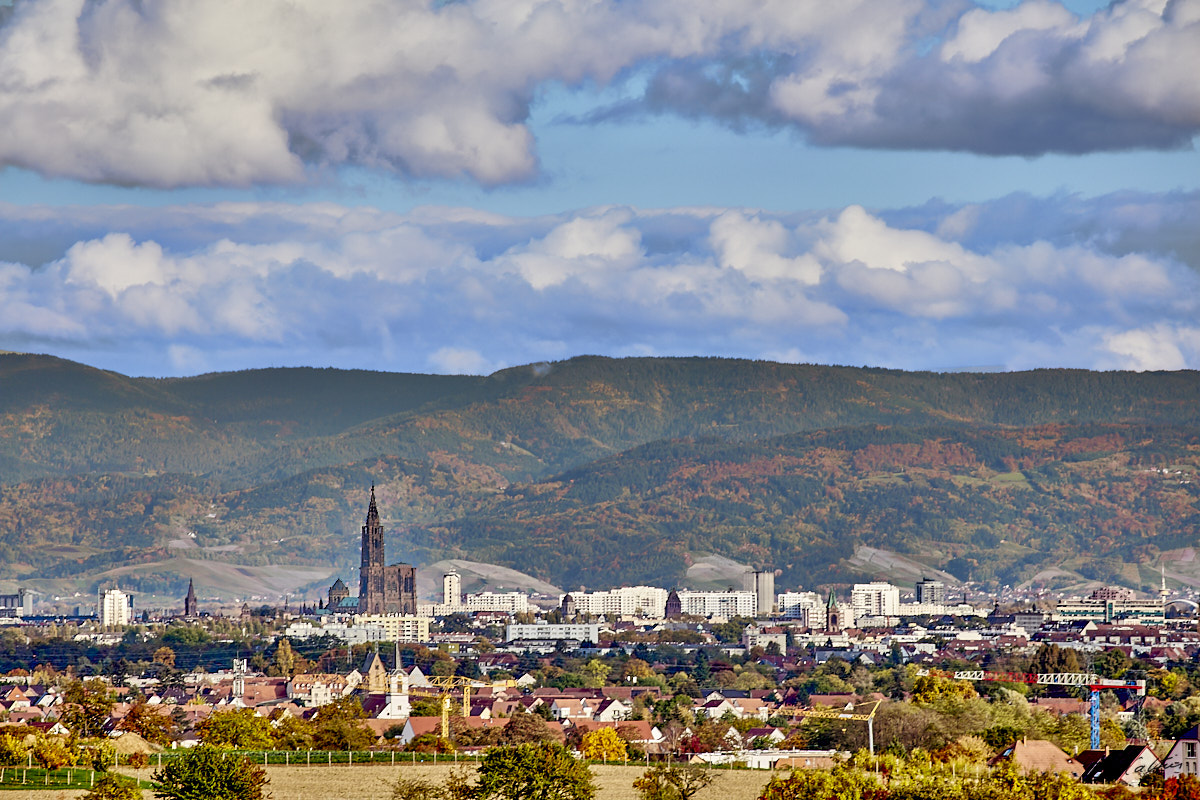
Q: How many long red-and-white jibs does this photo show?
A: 1